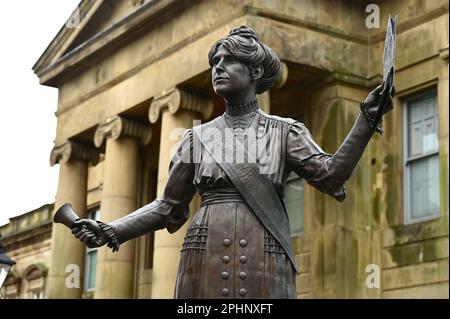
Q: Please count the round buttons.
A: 8